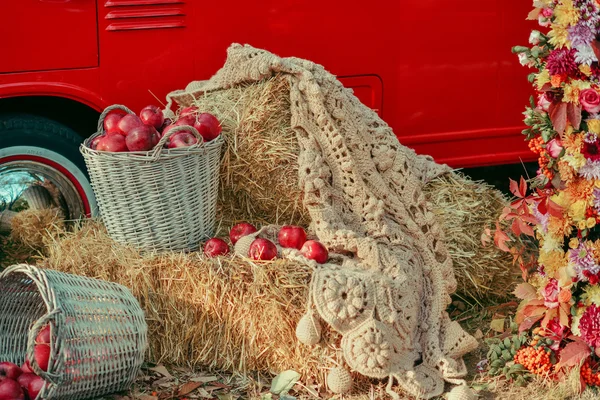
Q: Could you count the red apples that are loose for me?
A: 5